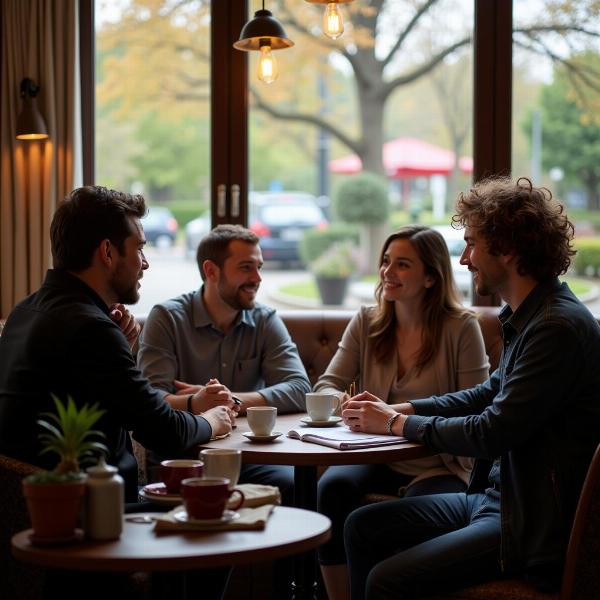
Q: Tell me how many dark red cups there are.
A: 2